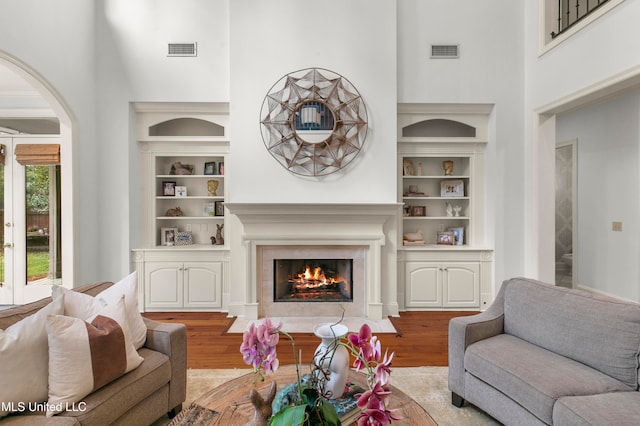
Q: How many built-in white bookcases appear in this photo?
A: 2